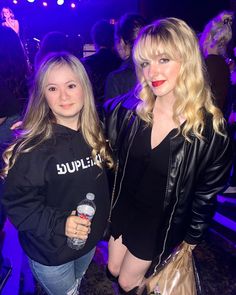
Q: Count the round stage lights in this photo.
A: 5